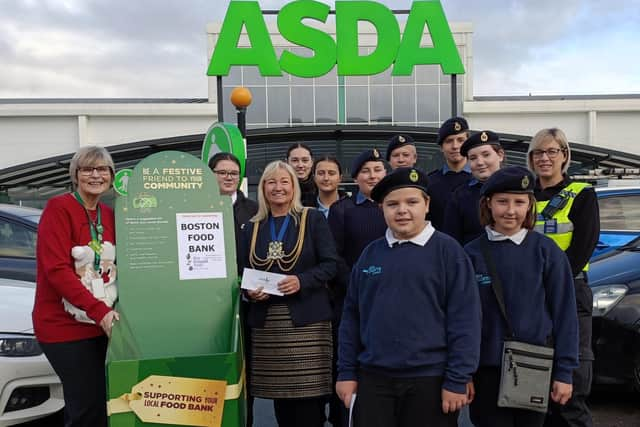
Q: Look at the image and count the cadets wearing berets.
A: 6